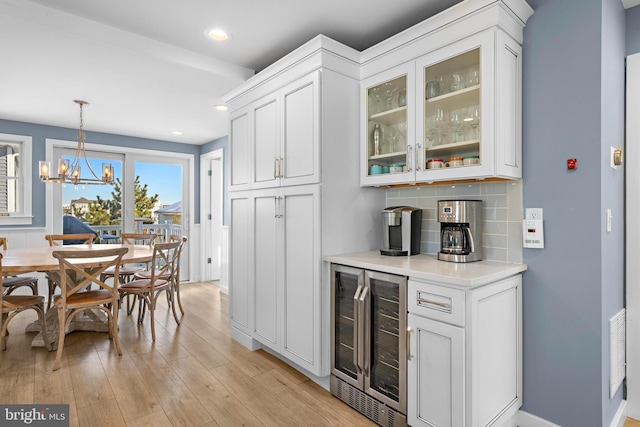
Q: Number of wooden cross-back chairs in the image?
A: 7